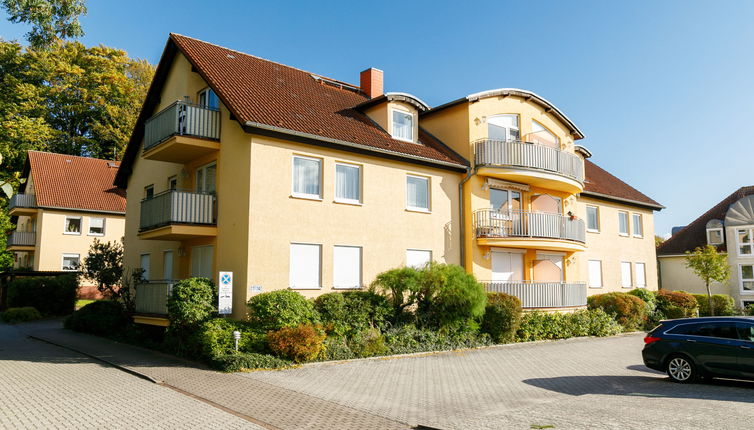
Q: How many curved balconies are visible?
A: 3